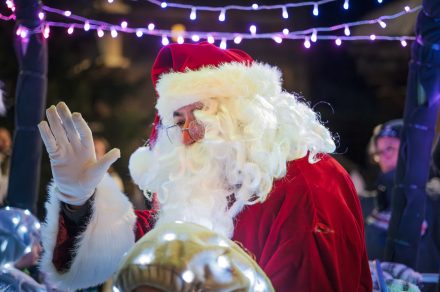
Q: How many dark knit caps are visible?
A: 1